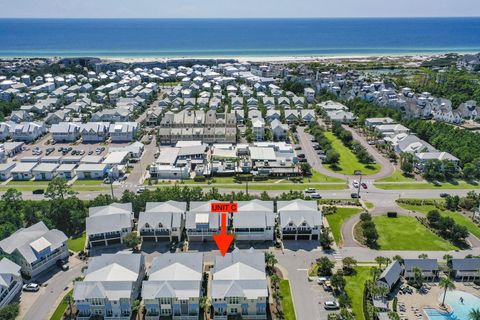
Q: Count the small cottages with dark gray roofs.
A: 3